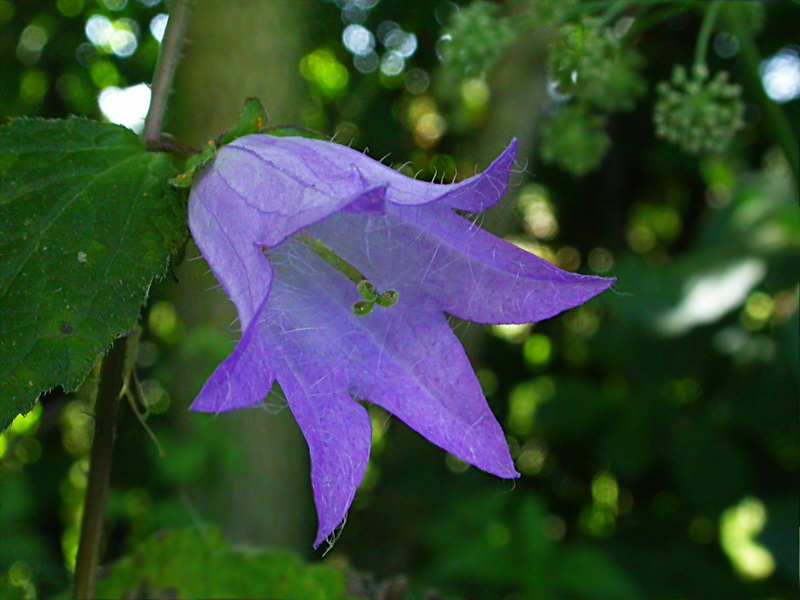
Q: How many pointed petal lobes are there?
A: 6